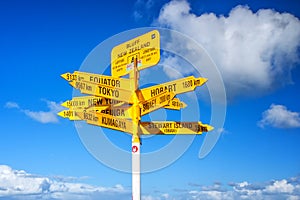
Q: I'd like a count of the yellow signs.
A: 10